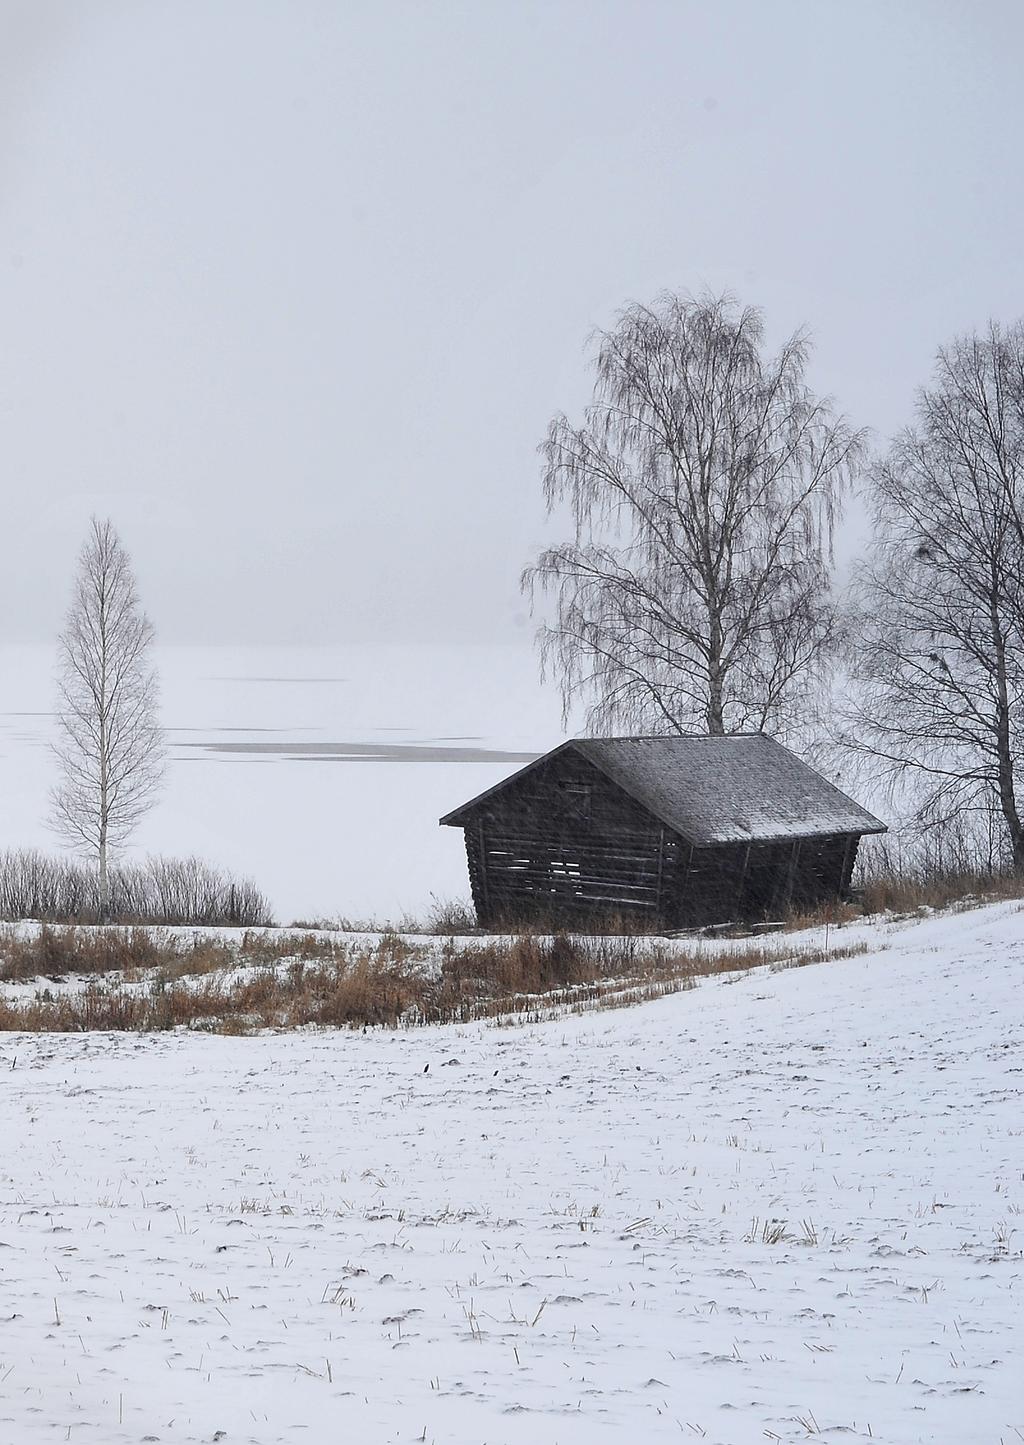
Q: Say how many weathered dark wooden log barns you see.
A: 1